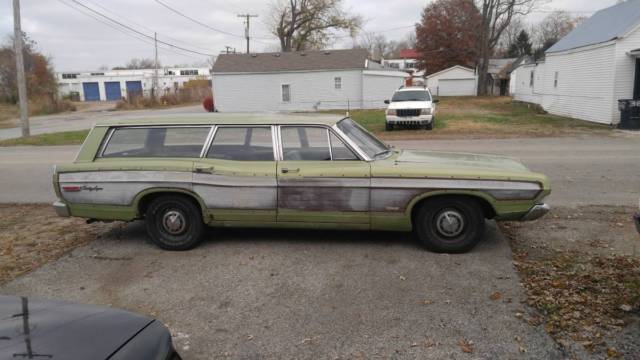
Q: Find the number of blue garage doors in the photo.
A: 3